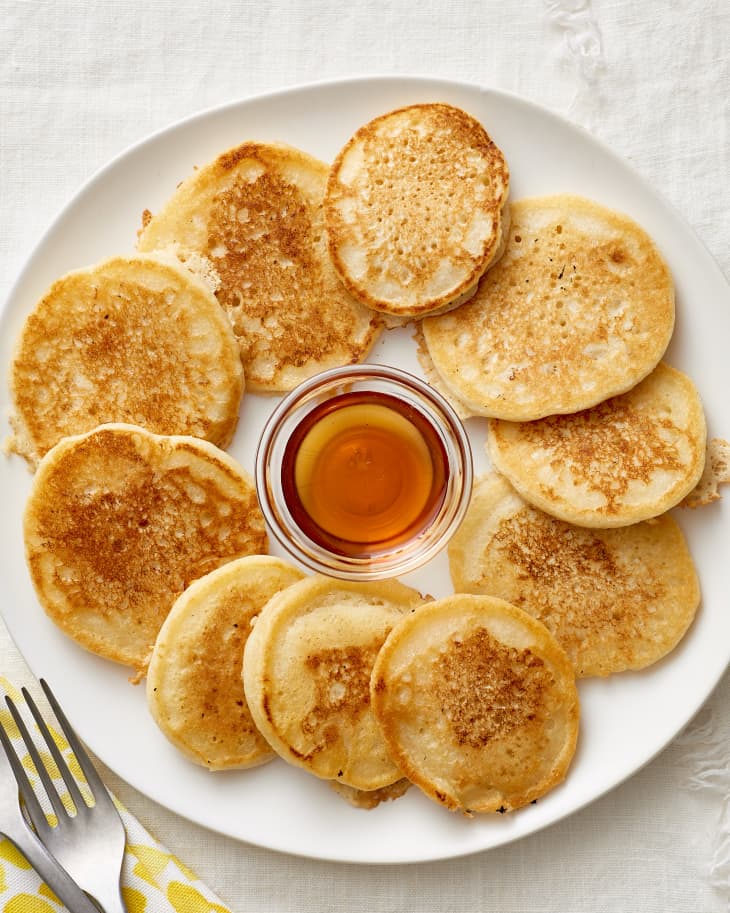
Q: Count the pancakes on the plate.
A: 10